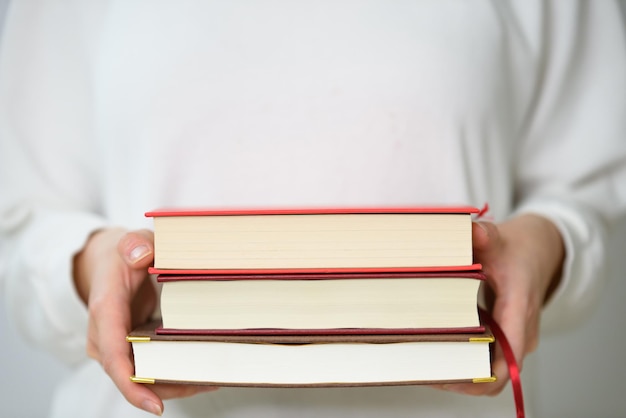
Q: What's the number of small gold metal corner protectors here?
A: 4